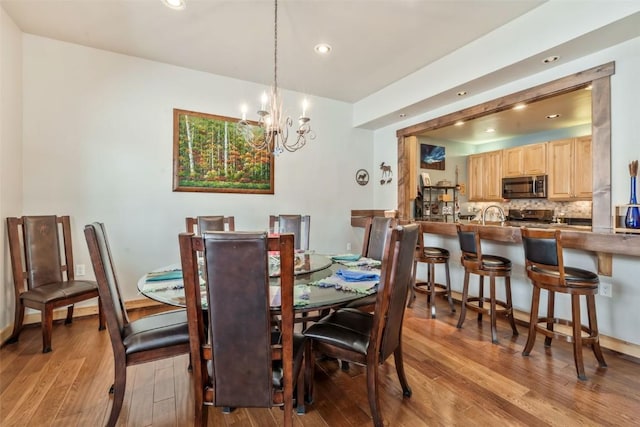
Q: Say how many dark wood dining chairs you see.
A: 7